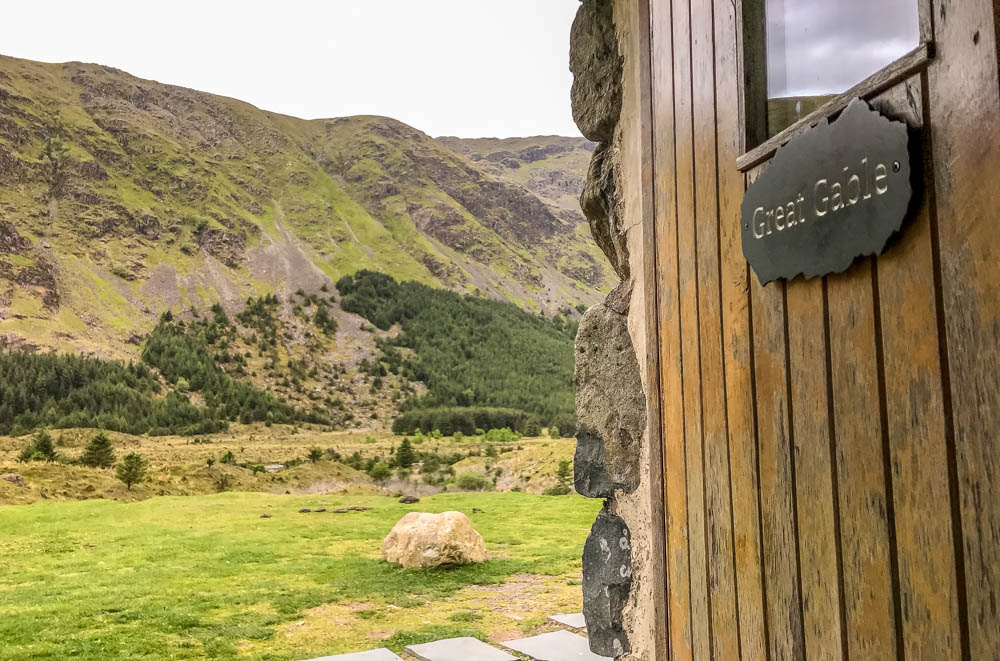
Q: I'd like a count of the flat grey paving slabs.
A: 4